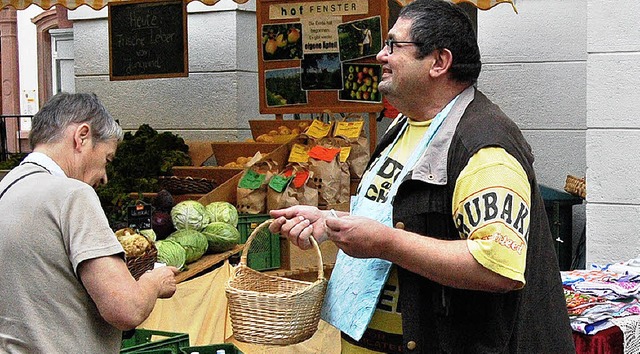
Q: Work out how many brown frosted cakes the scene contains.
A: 0